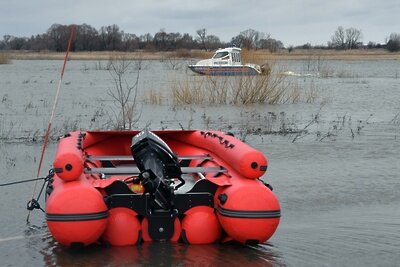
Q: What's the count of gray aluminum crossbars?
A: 2